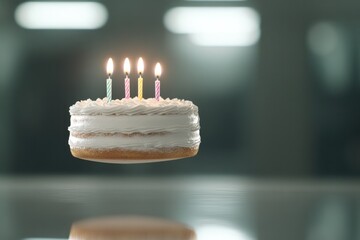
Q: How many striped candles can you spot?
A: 4